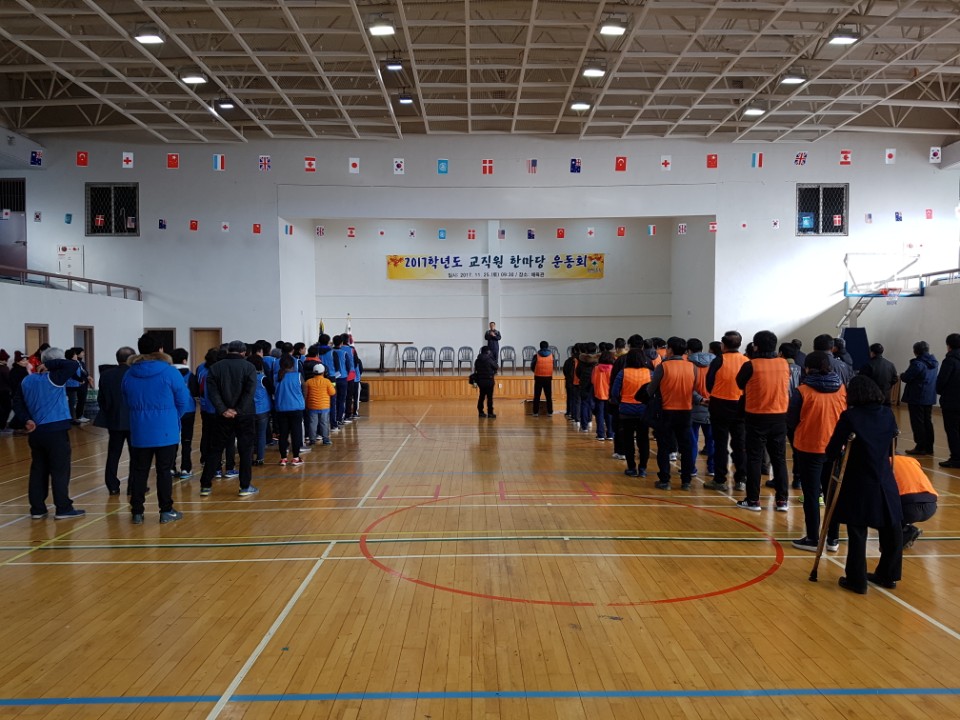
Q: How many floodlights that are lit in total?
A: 12